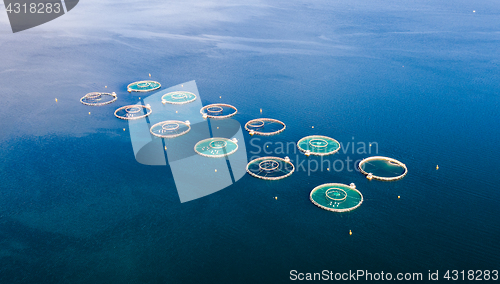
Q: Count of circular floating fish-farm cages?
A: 12